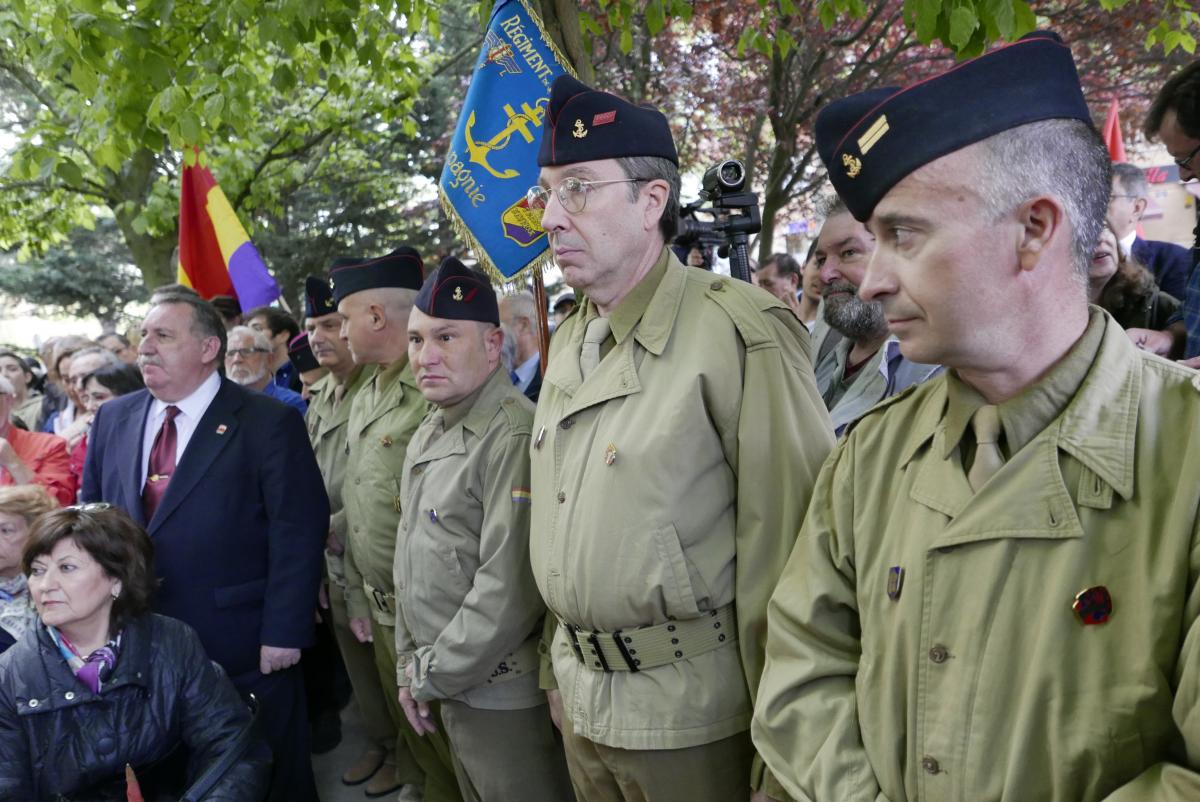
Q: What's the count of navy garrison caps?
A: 6